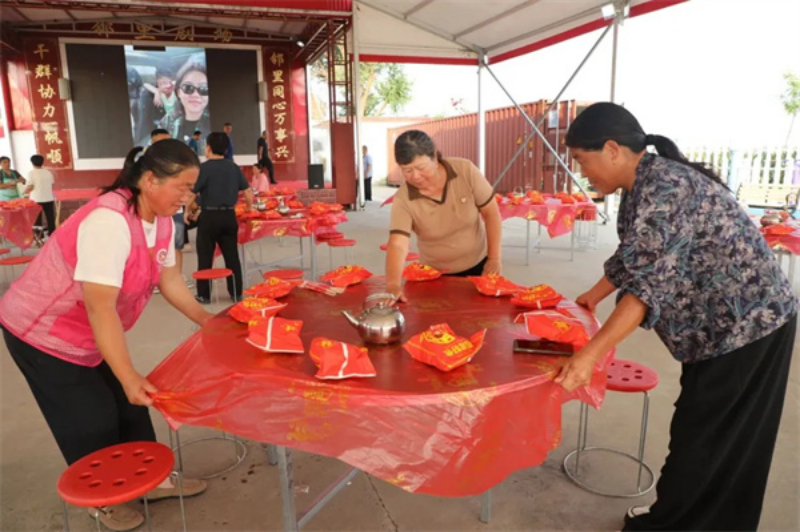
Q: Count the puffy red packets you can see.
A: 10